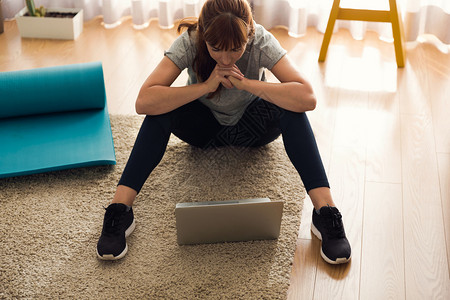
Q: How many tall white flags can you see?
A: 0